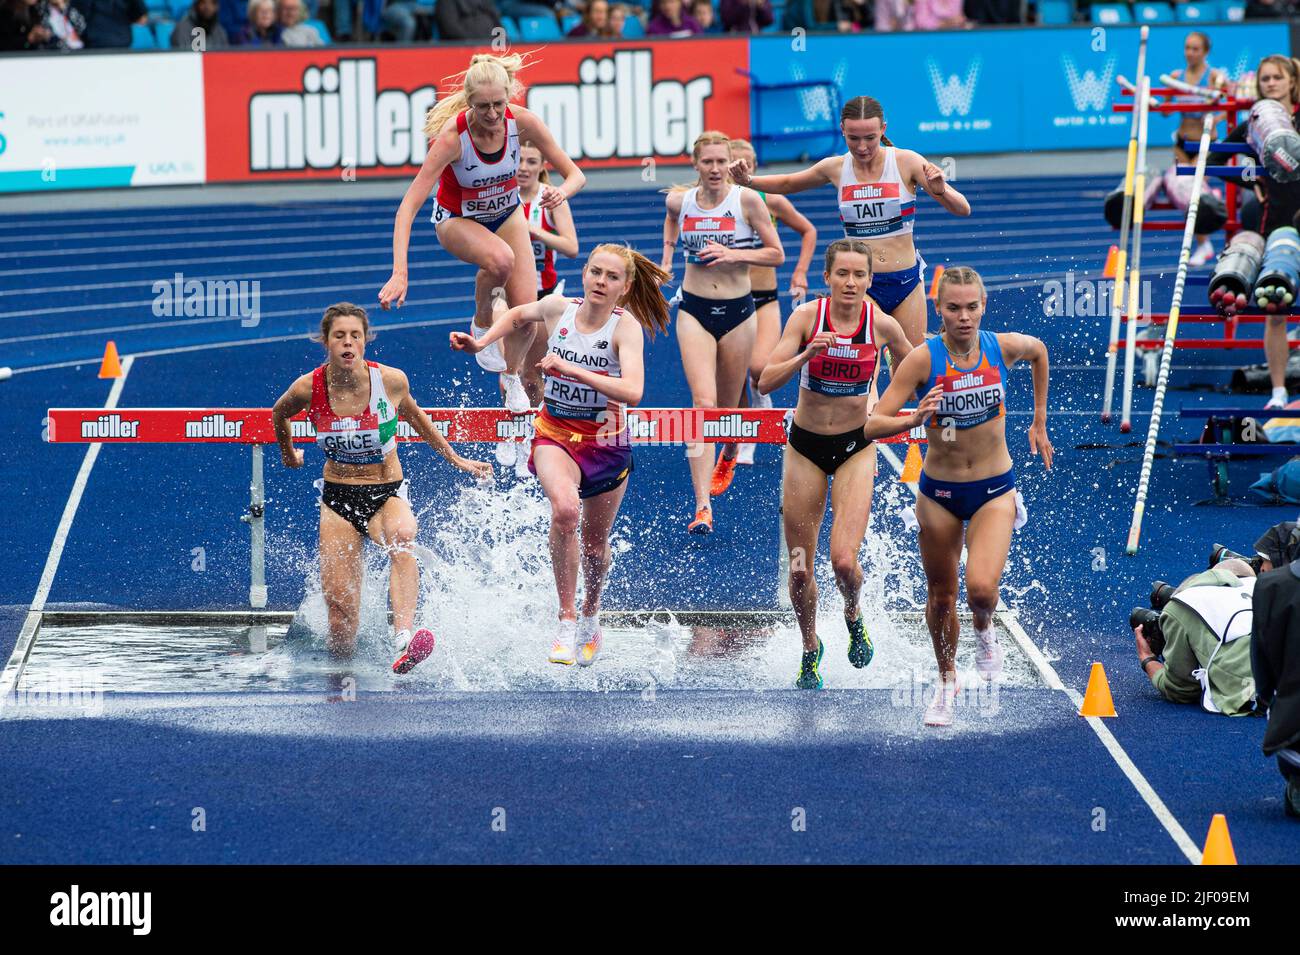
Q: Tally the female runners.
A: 9